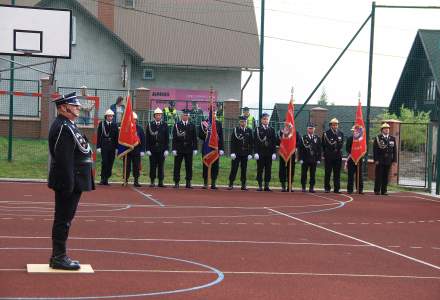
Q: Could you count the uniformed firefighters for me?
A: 13